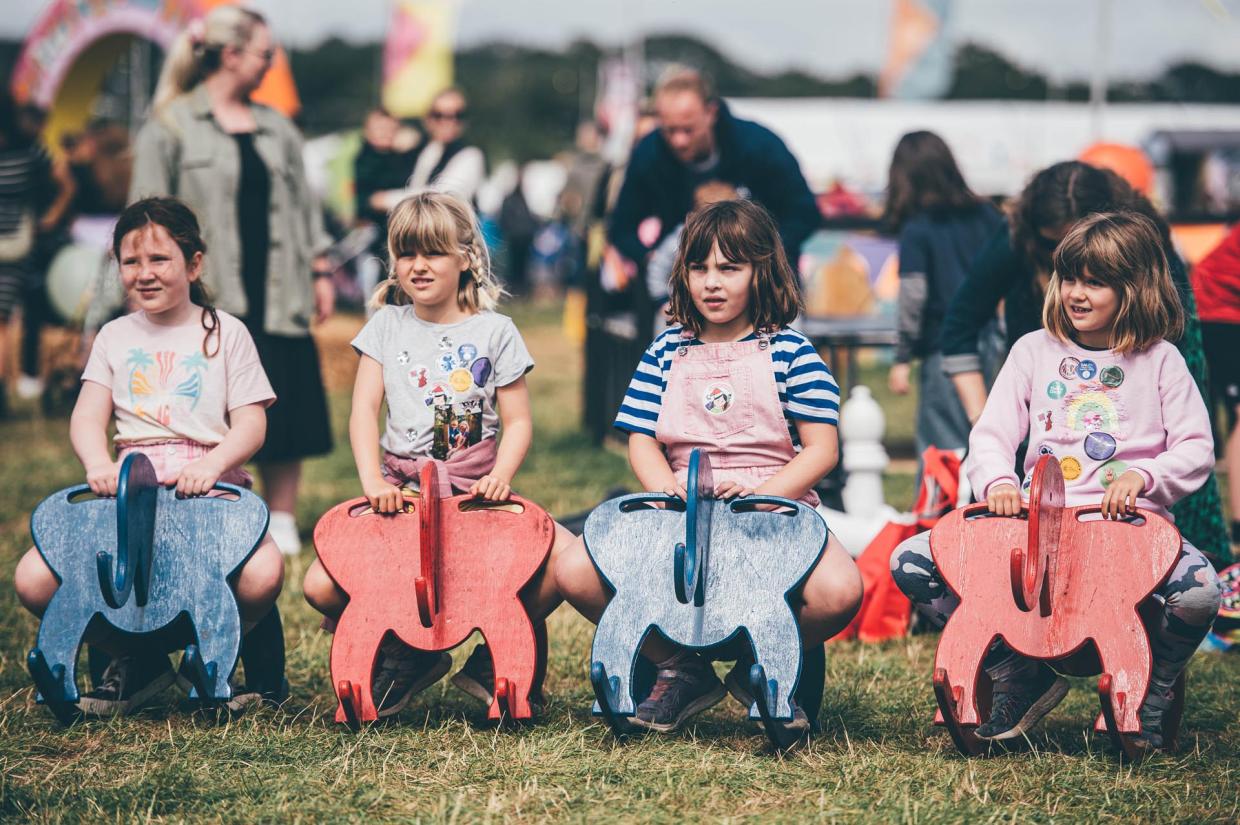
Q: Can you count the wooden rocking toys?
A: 4